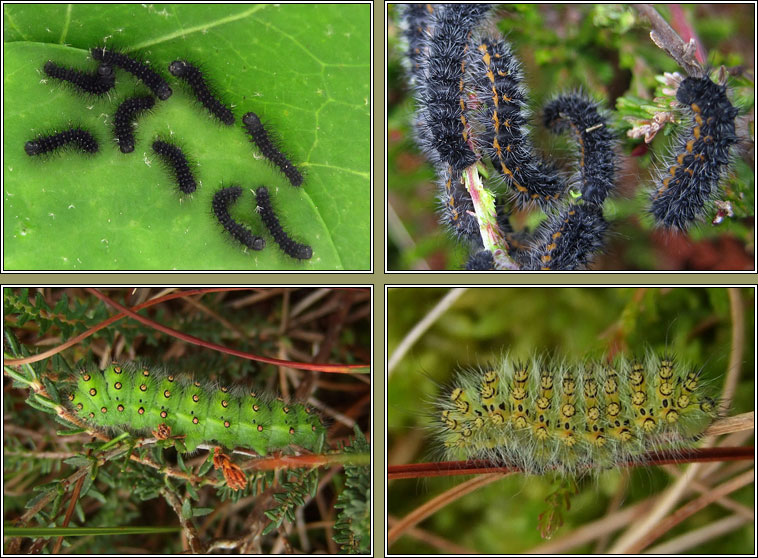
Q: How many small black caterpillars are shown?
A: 9